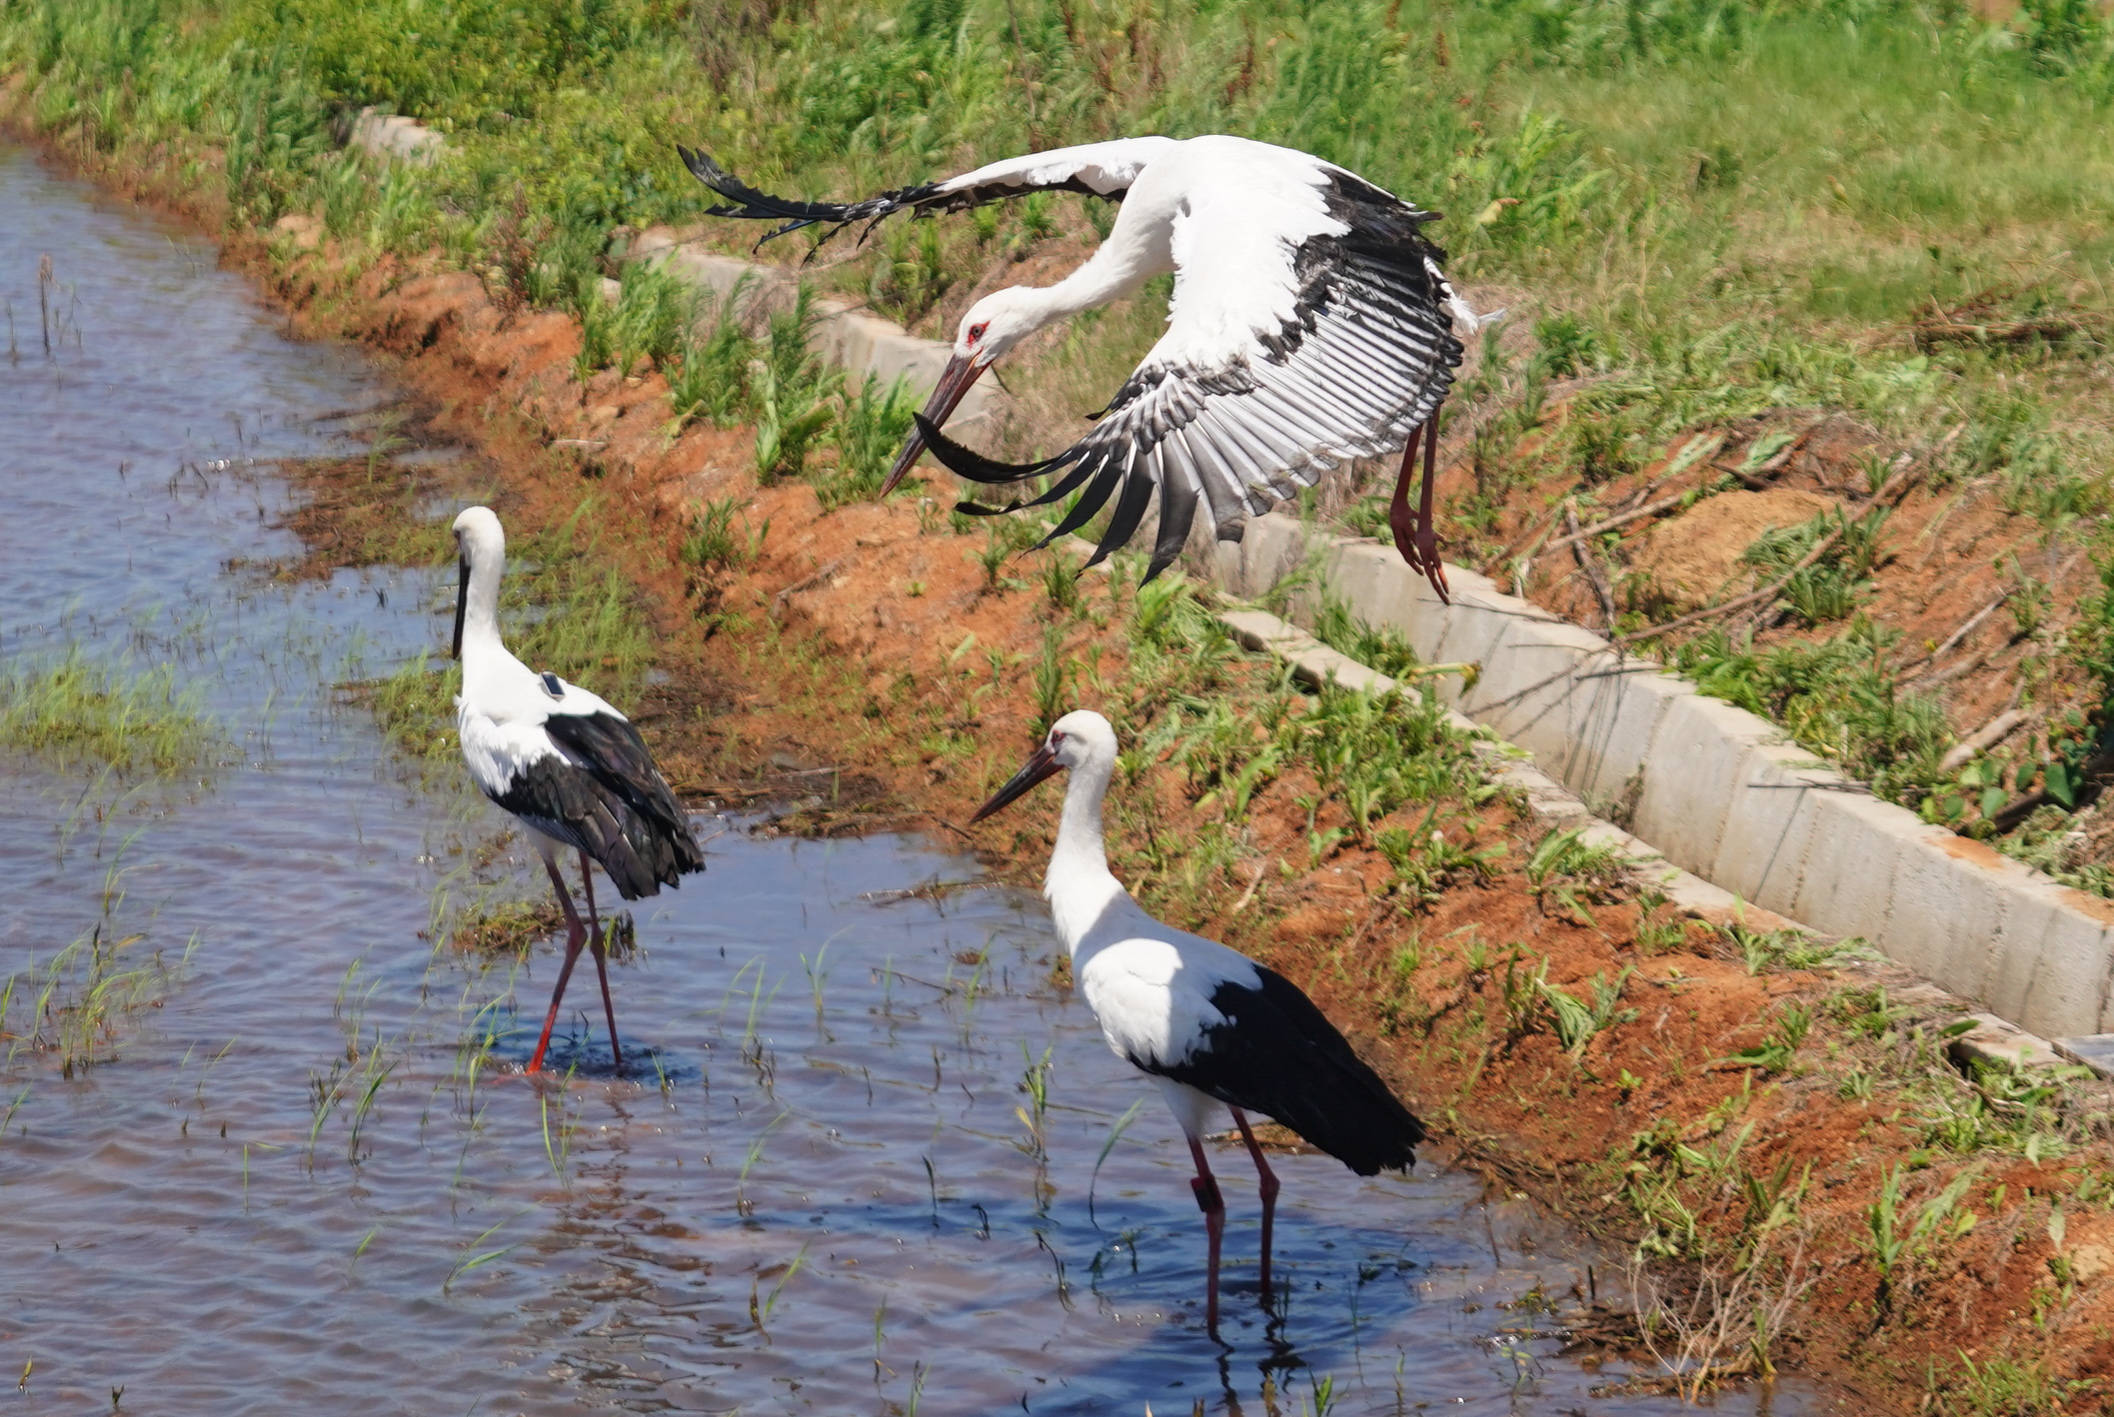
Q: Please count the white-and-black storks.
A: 3